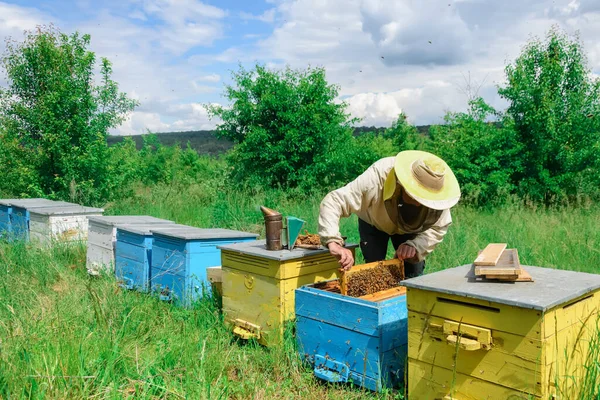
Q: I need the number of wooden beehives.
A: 9